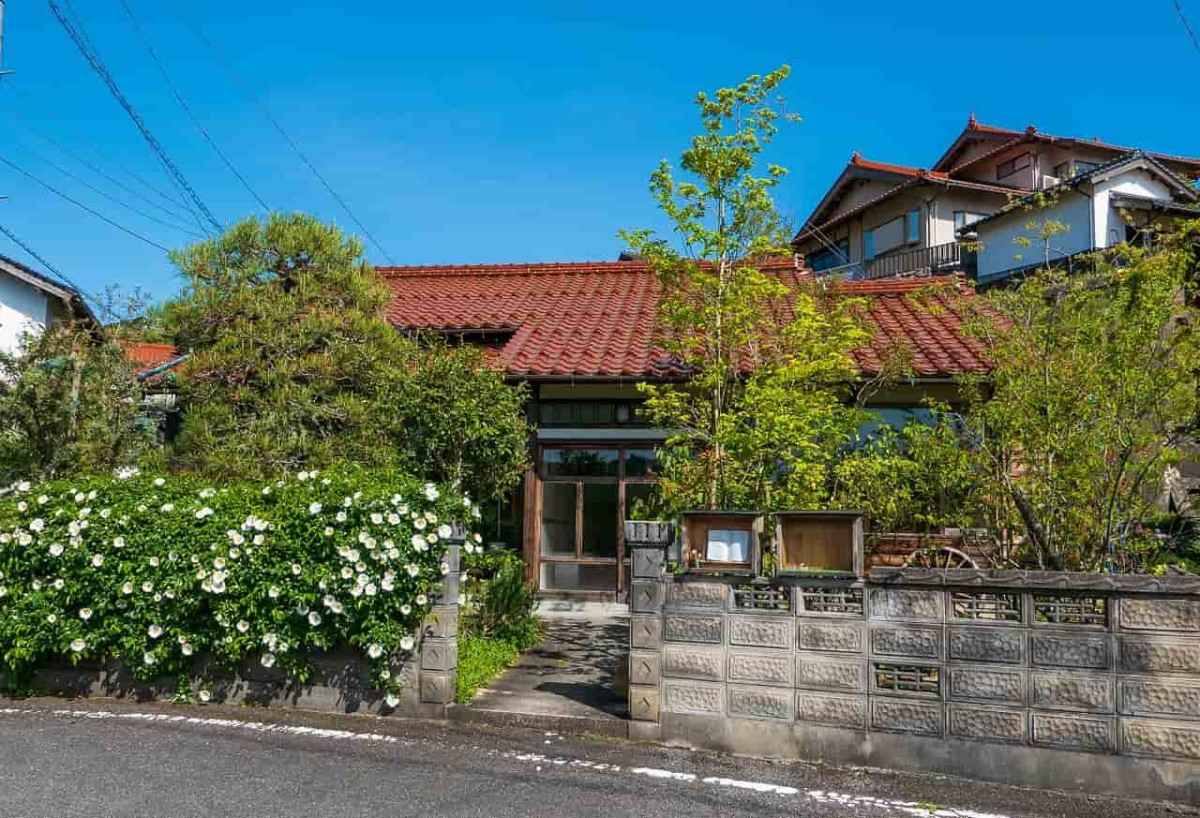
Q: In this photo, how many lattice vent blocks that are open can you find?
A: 5